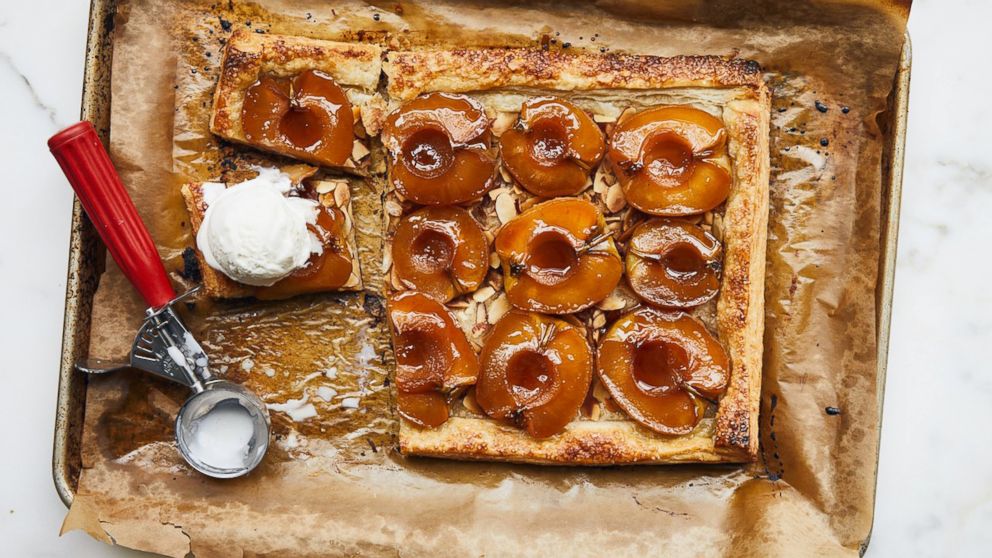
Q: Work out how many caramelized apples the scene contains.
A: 11